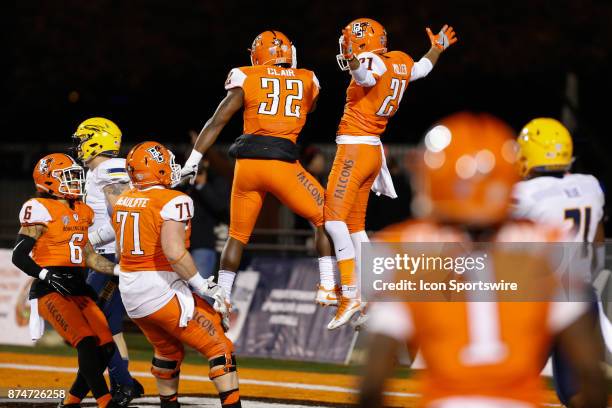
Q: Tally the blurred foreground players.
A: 1